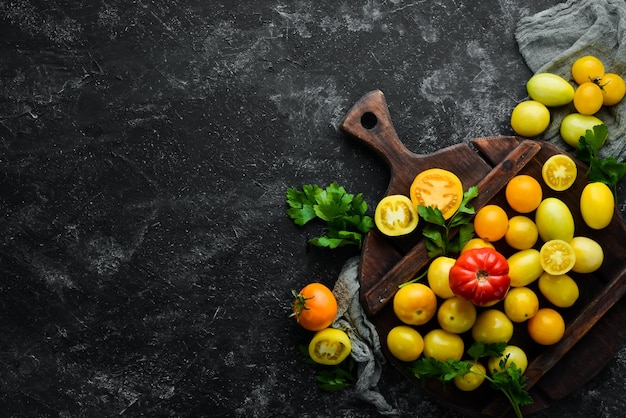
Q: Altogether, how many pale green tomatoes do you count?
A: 3